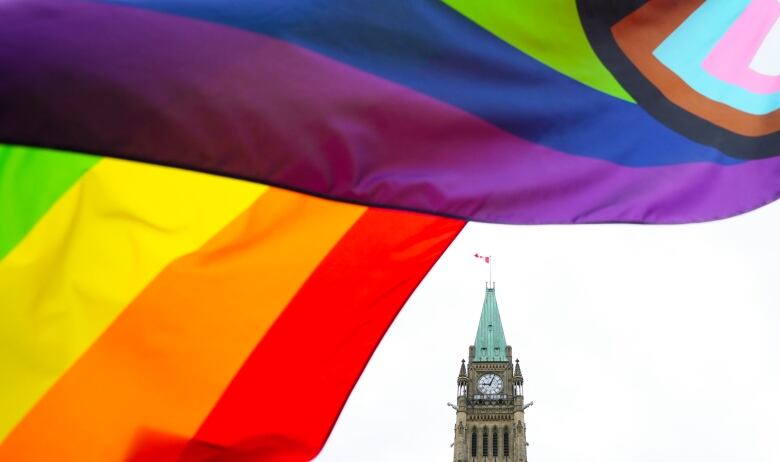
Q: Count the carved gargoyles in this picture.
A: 2